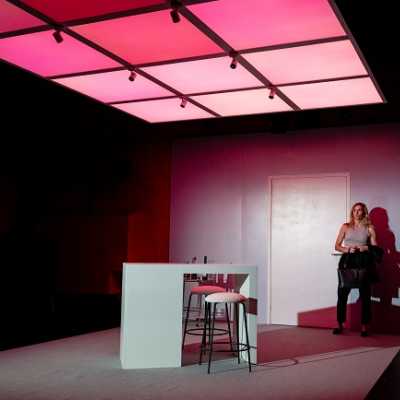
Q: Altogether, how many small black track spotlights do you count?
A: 6